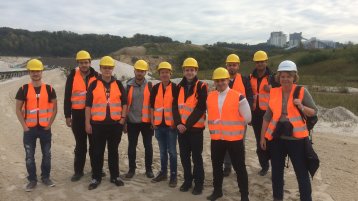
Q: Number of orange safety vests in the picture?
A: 10